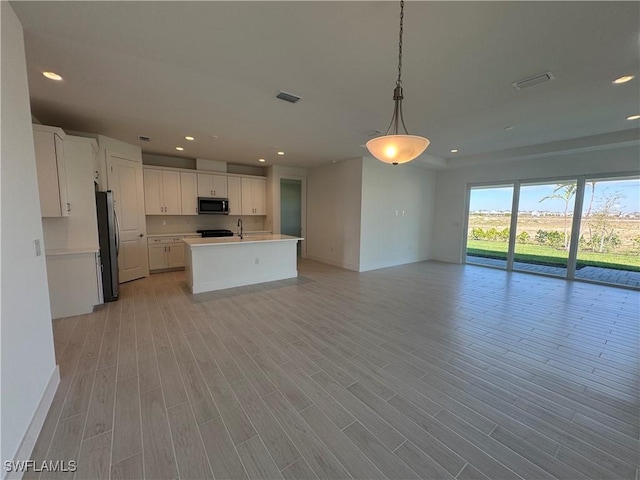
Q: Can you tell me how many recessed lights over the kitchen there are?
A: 5